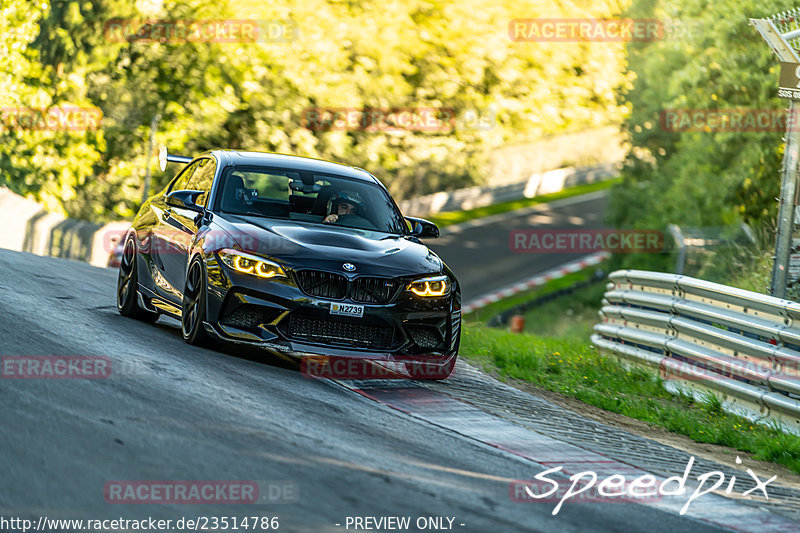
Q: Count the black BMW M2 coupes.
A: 1